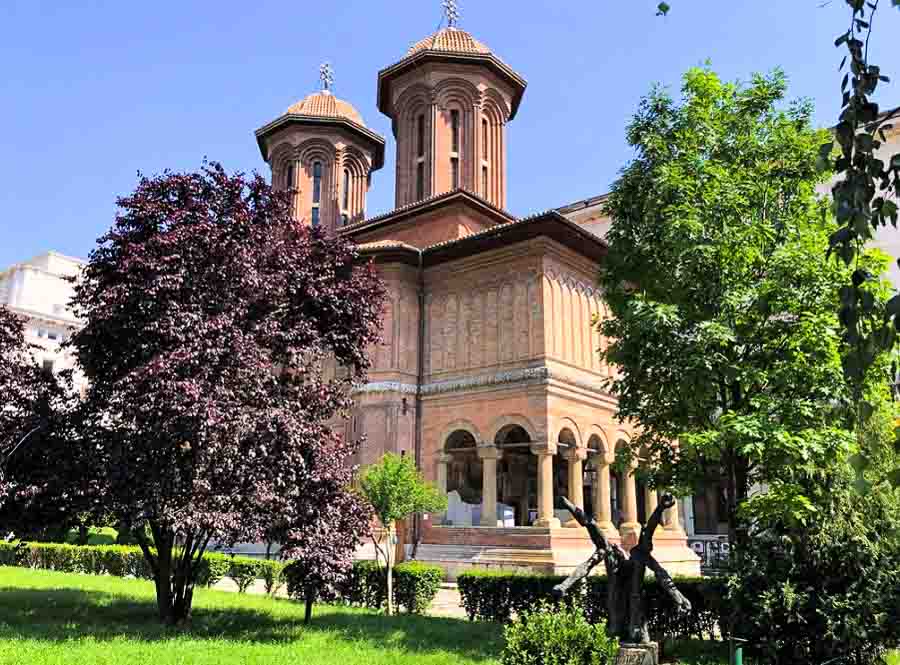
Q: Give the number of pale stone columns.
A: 8